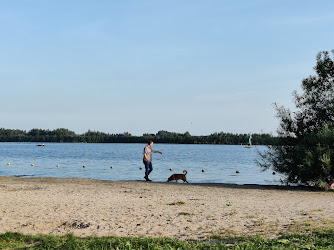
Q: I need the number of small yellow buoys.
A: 10